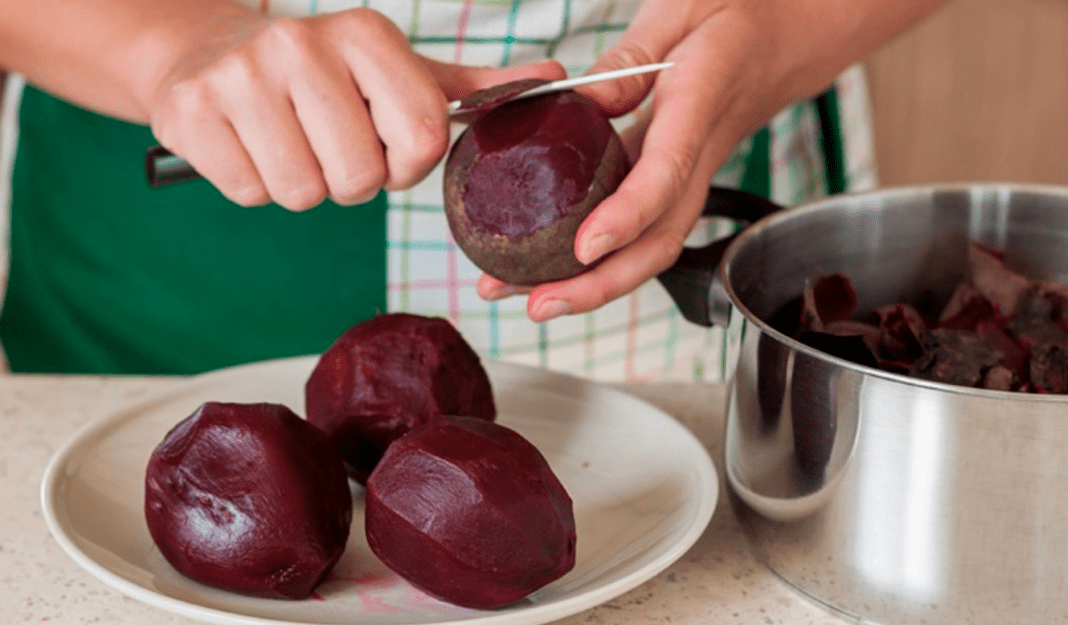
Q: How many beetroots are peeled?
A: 3